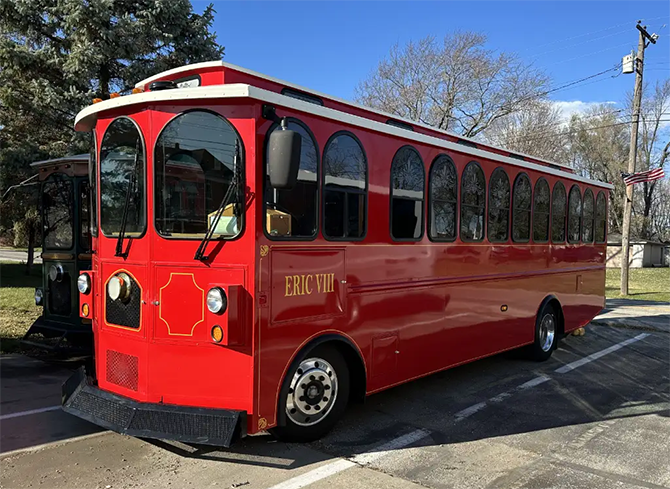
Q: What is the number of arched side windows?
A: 12